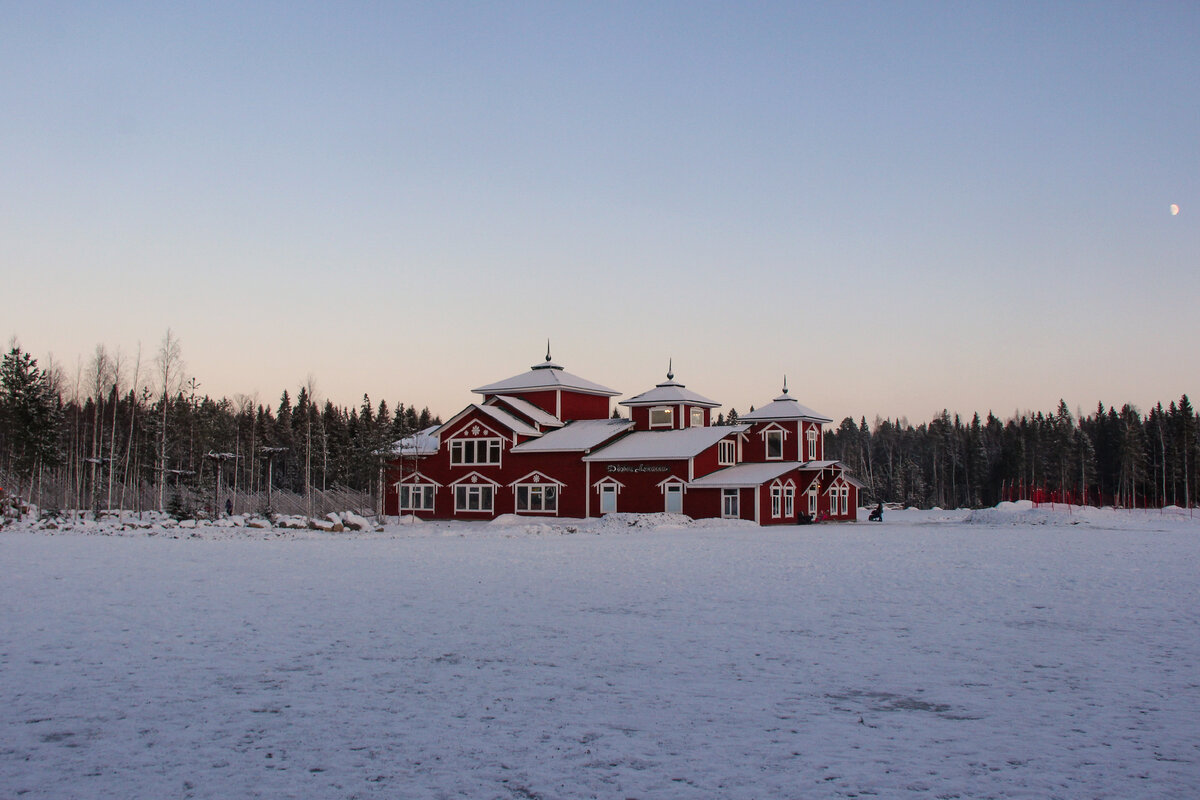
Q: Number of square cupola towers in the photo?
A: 3